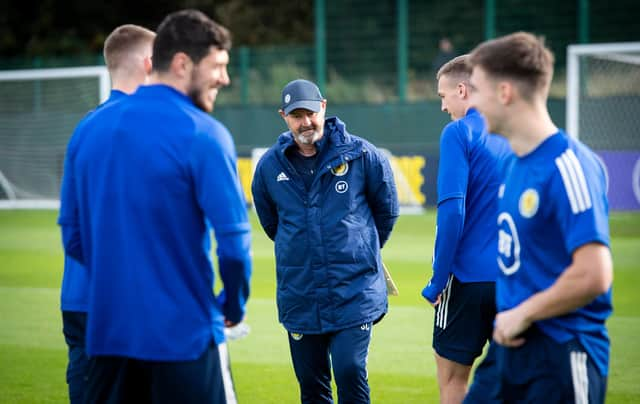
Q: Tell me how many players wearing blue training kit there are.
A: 4